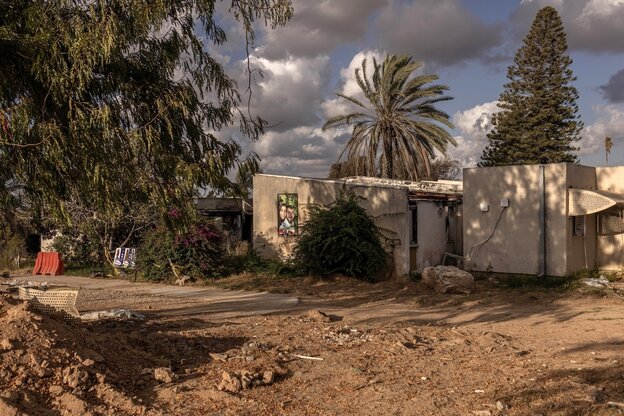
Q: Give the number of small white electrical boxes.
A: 2